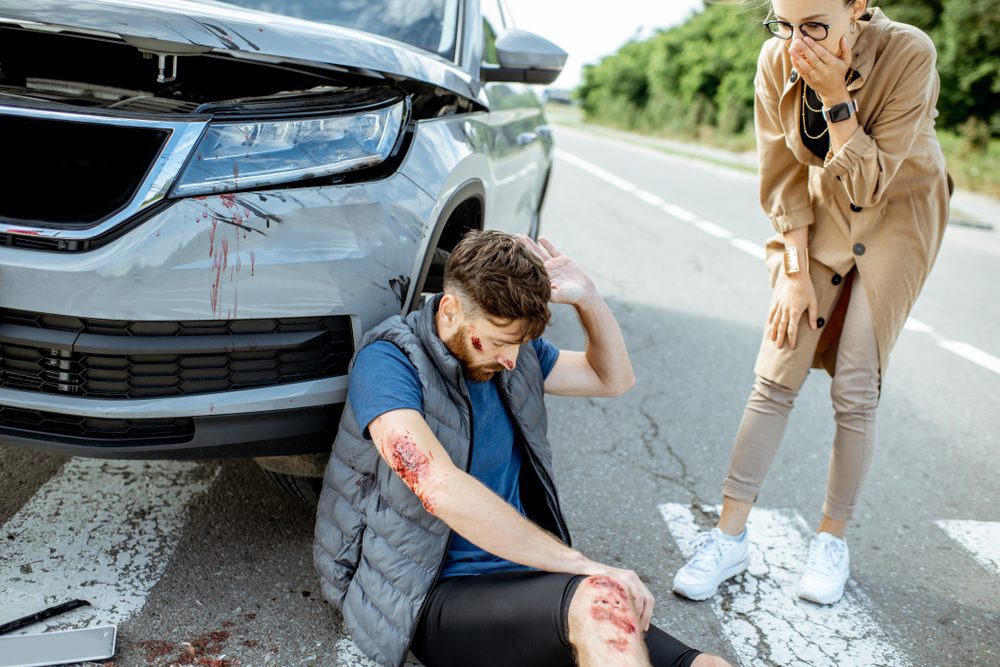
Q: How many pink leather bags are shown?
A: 0